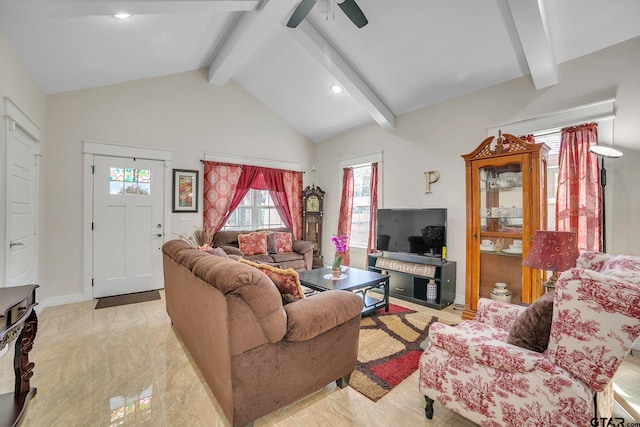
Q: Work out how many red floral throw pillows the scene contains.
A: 3